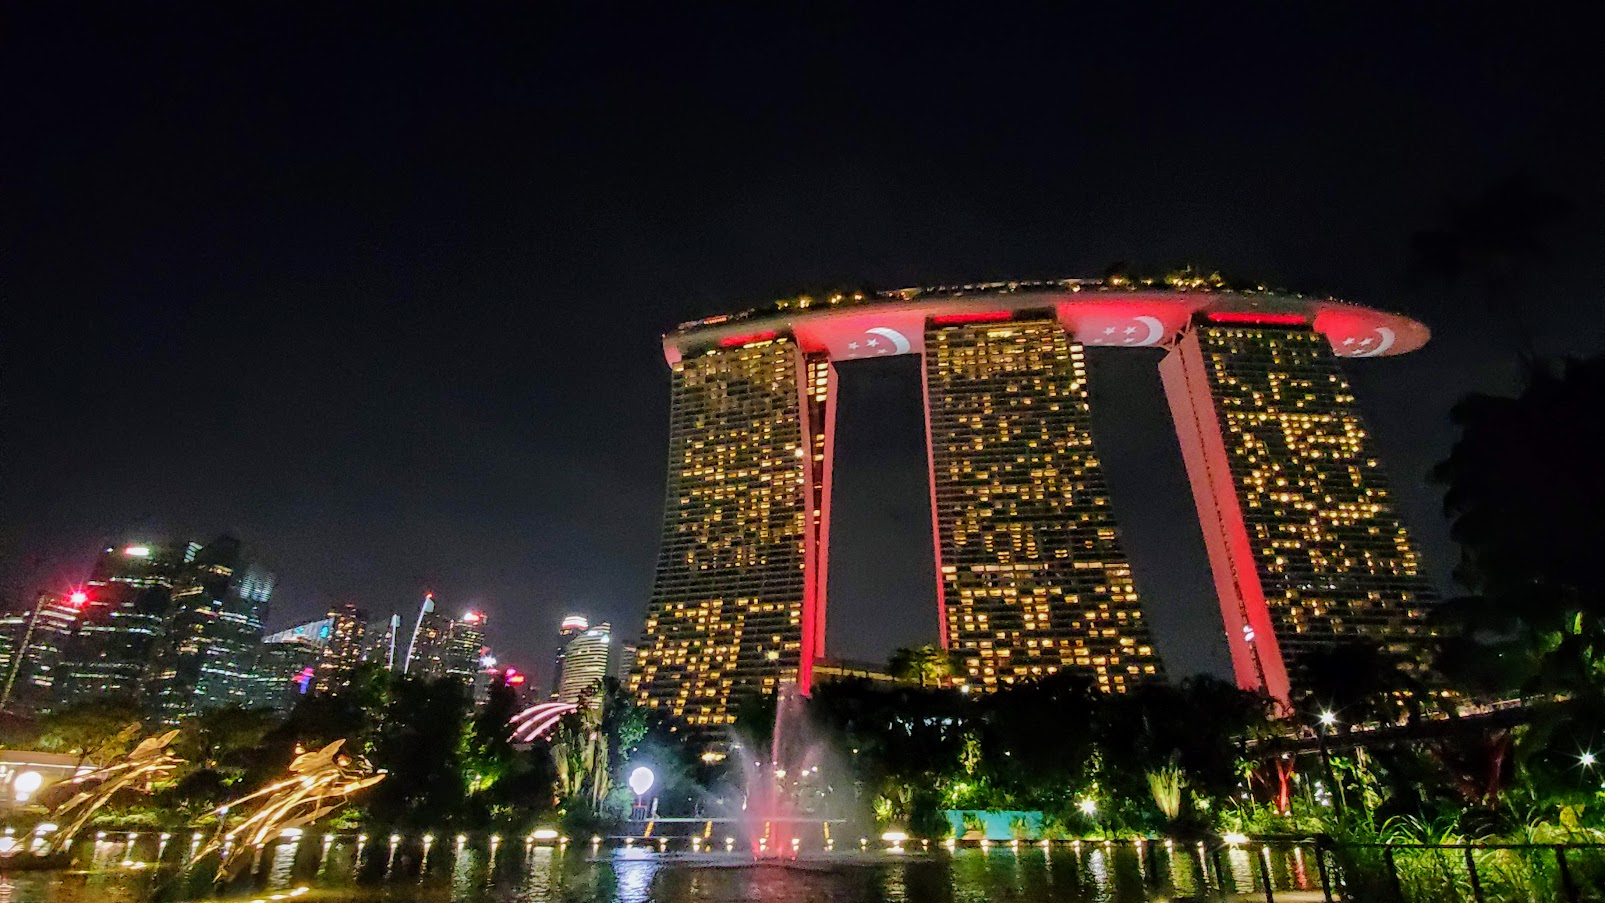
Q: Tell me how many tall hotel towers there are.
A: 3